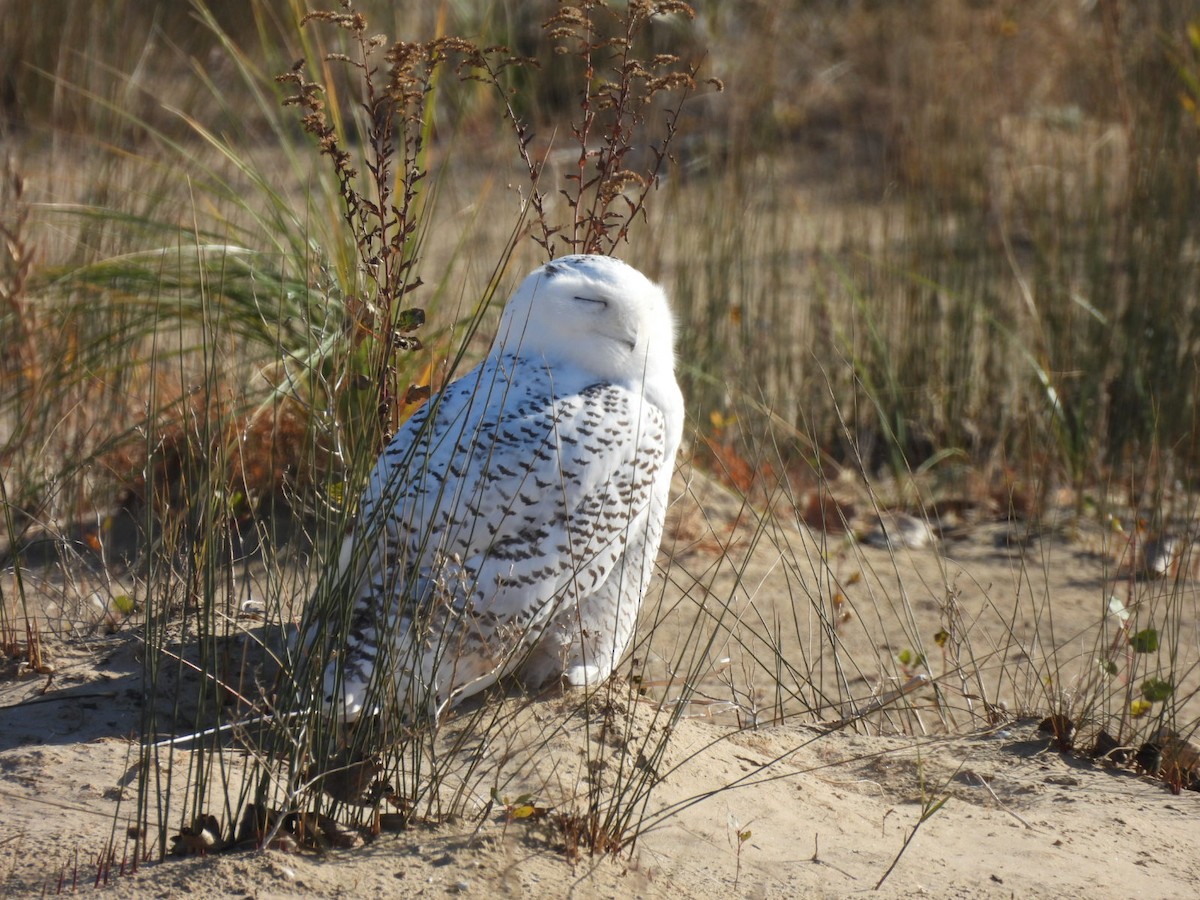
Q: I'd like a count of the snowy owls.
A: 1